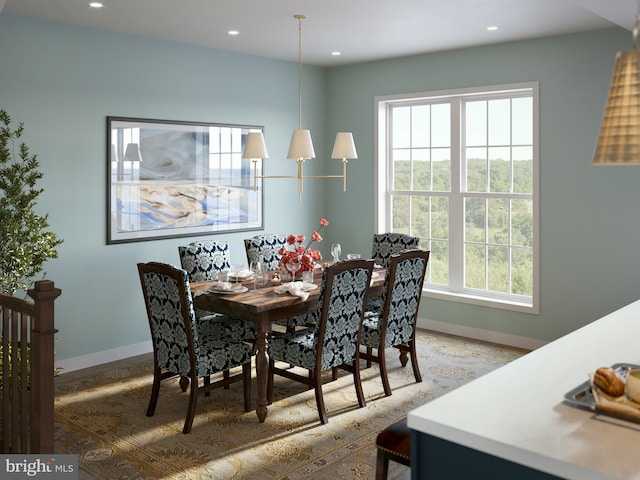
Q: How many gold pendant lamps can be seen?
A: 1